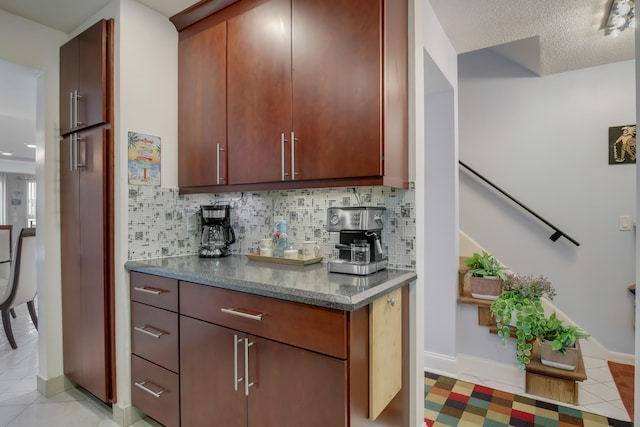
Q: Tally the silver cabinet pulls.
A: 13